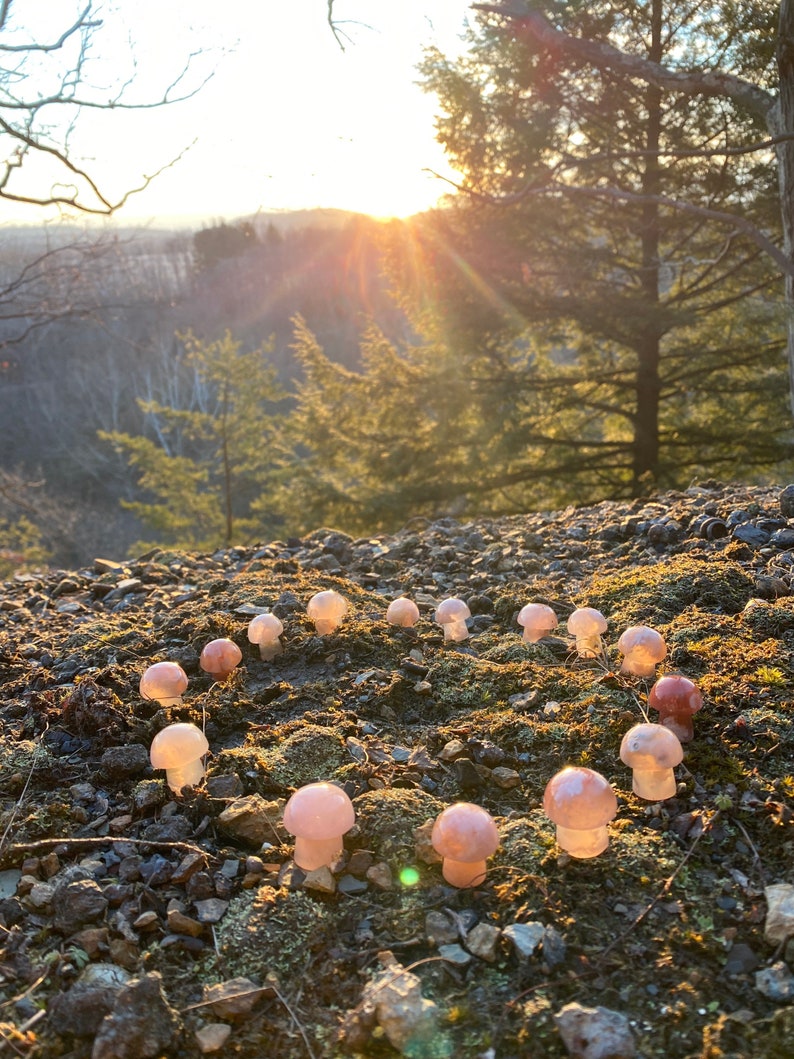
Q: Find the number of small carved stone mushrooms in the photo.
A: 15